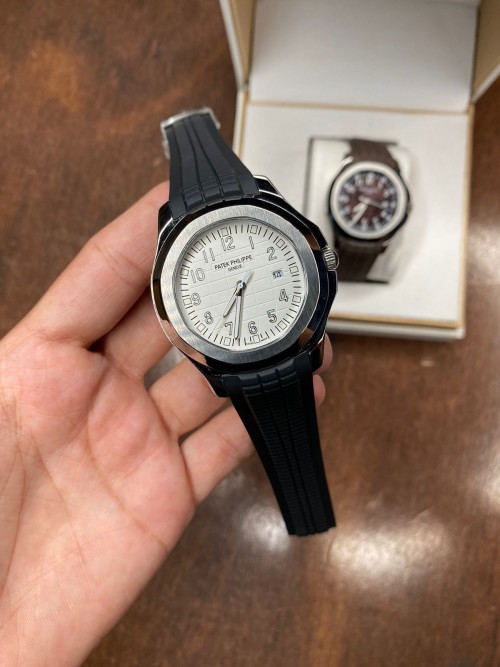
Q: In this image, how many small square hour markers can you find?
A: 12